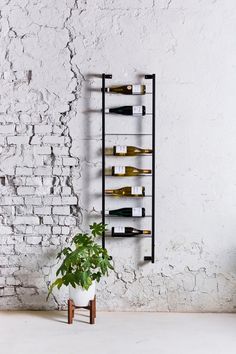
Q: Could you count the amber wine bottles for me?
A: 4